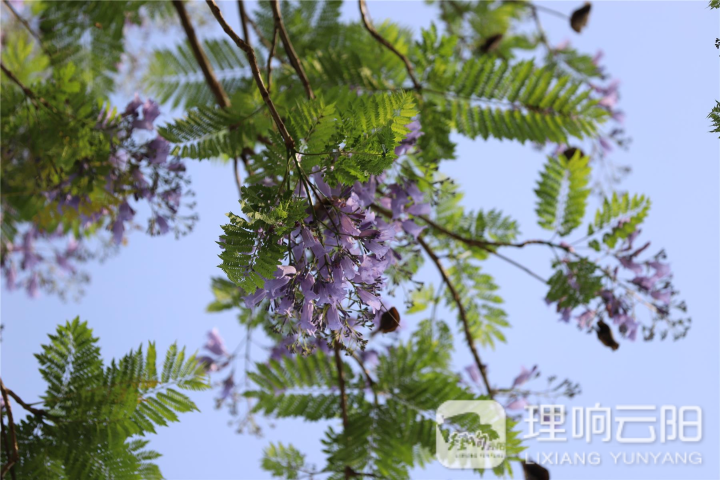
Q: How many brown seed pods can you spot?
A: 6